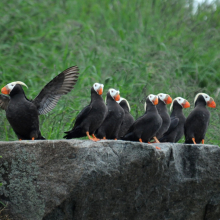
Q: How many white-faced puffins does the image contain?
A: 8